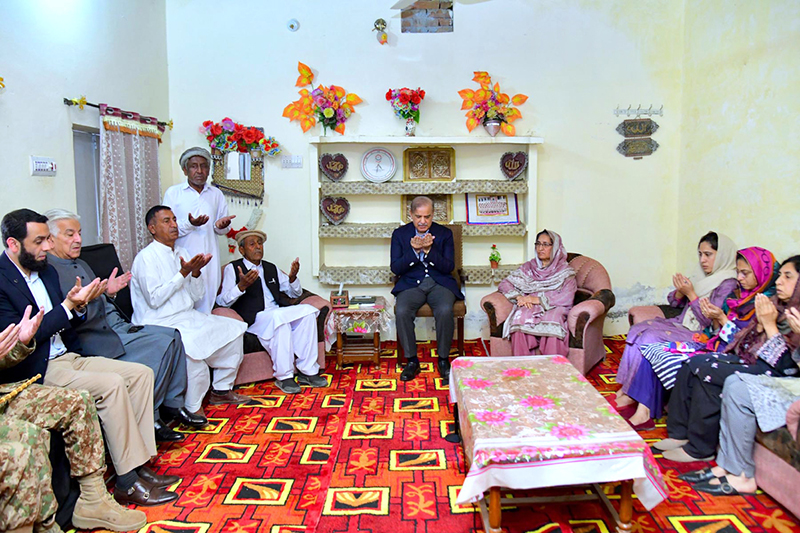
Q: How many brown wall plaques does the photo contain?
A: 2